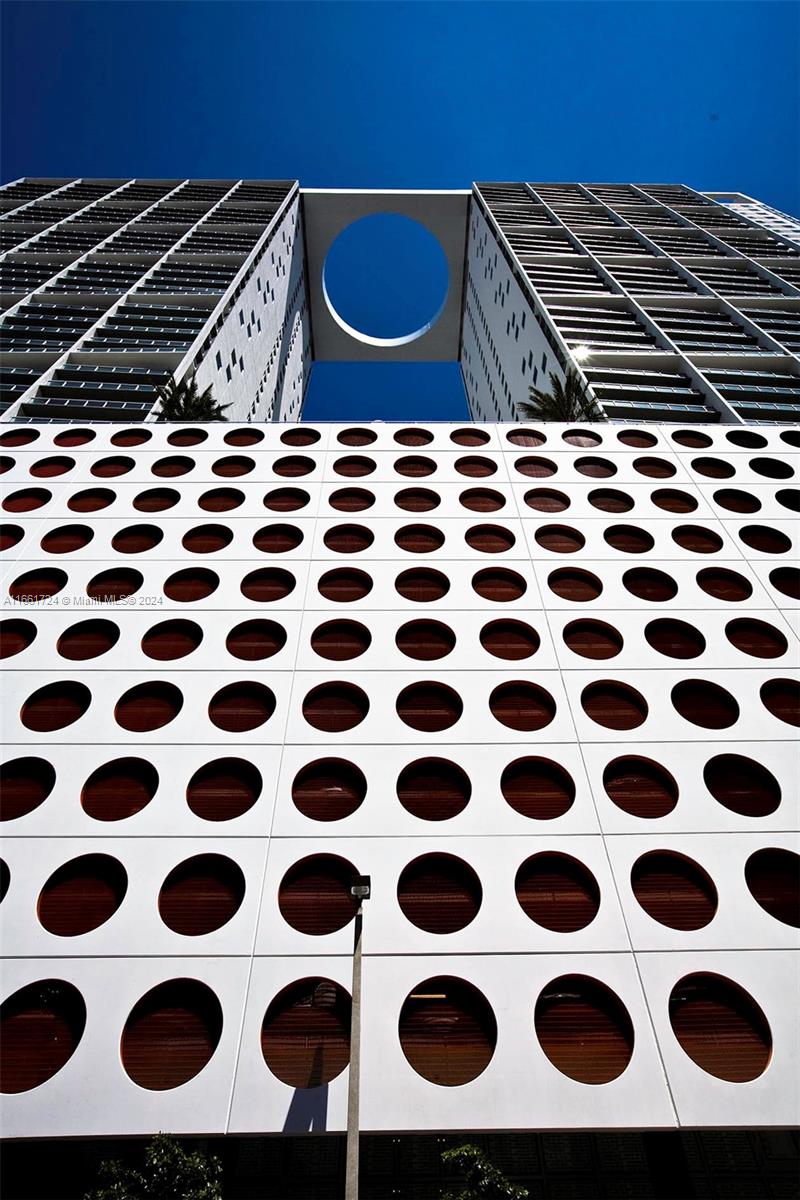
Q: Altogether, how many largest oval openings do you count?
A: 1